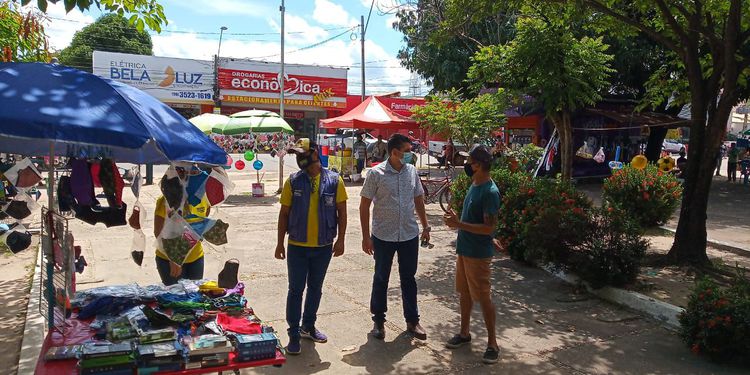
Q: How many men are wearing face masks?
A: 3